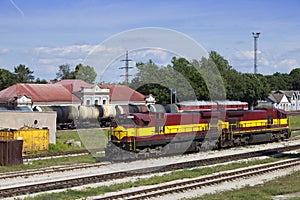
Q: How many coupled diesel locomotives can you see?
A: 2